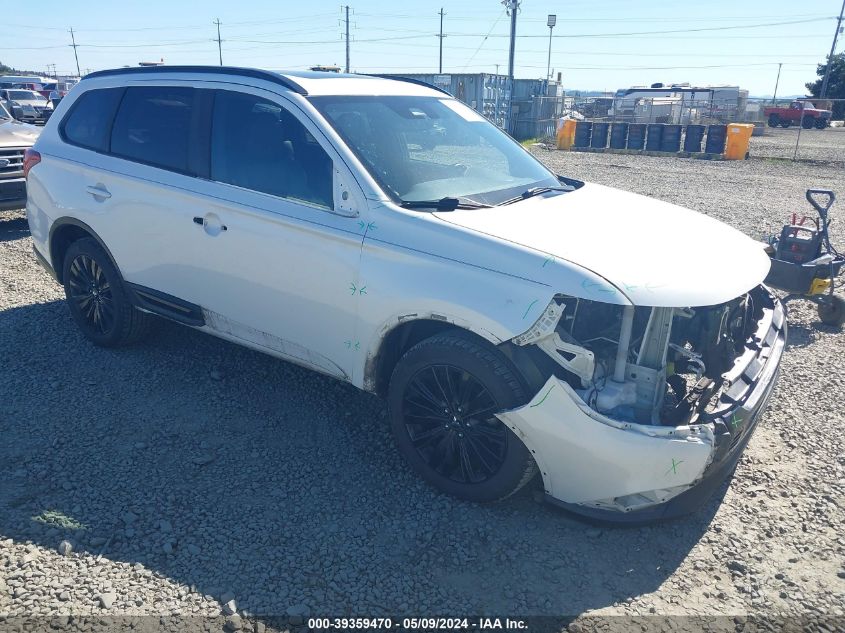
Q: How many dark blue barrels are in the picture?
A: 8